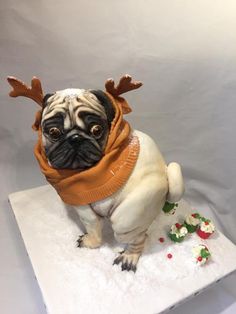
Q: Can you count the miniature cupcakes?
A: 5